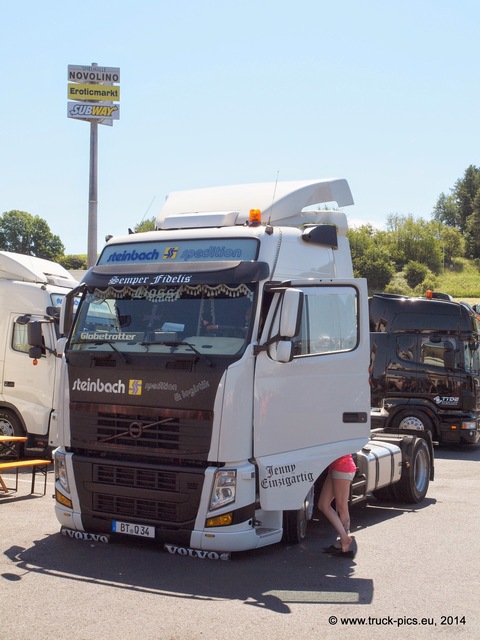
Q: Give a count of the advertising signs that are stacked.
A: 3